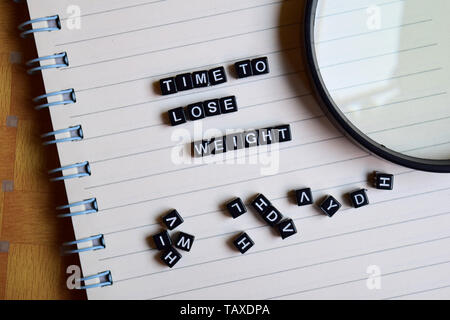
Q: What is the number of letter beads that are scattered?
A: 13